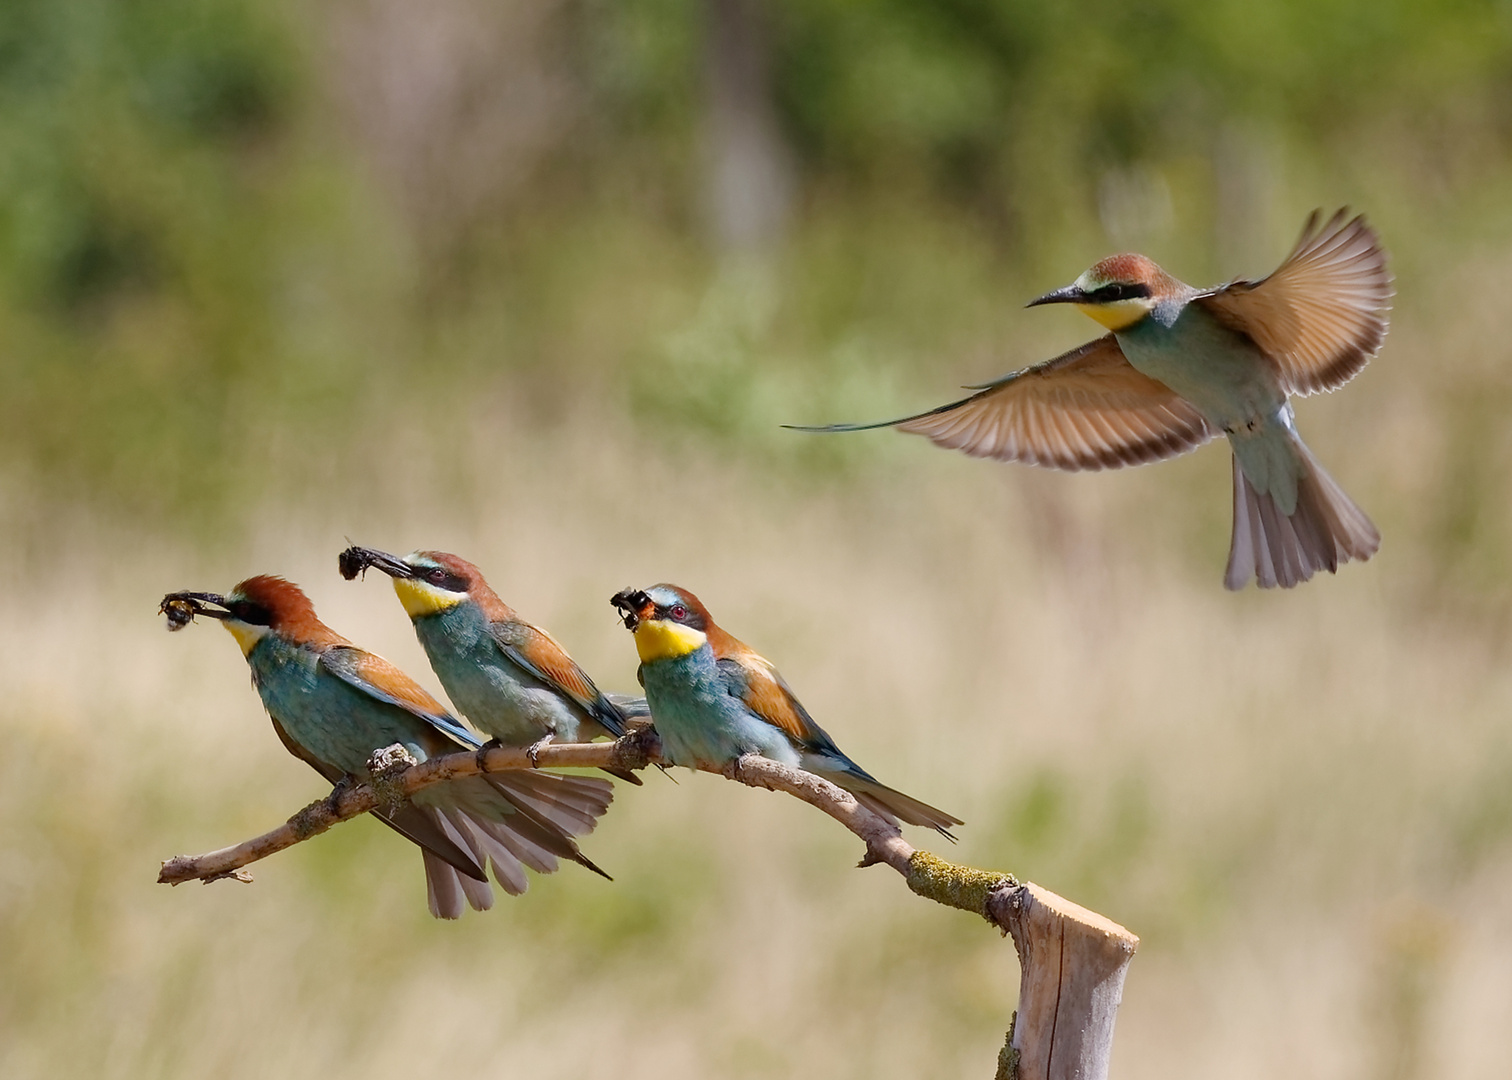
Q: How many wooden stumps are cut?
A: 1